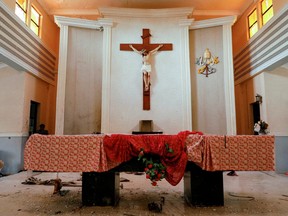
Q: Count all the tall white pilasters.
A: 4